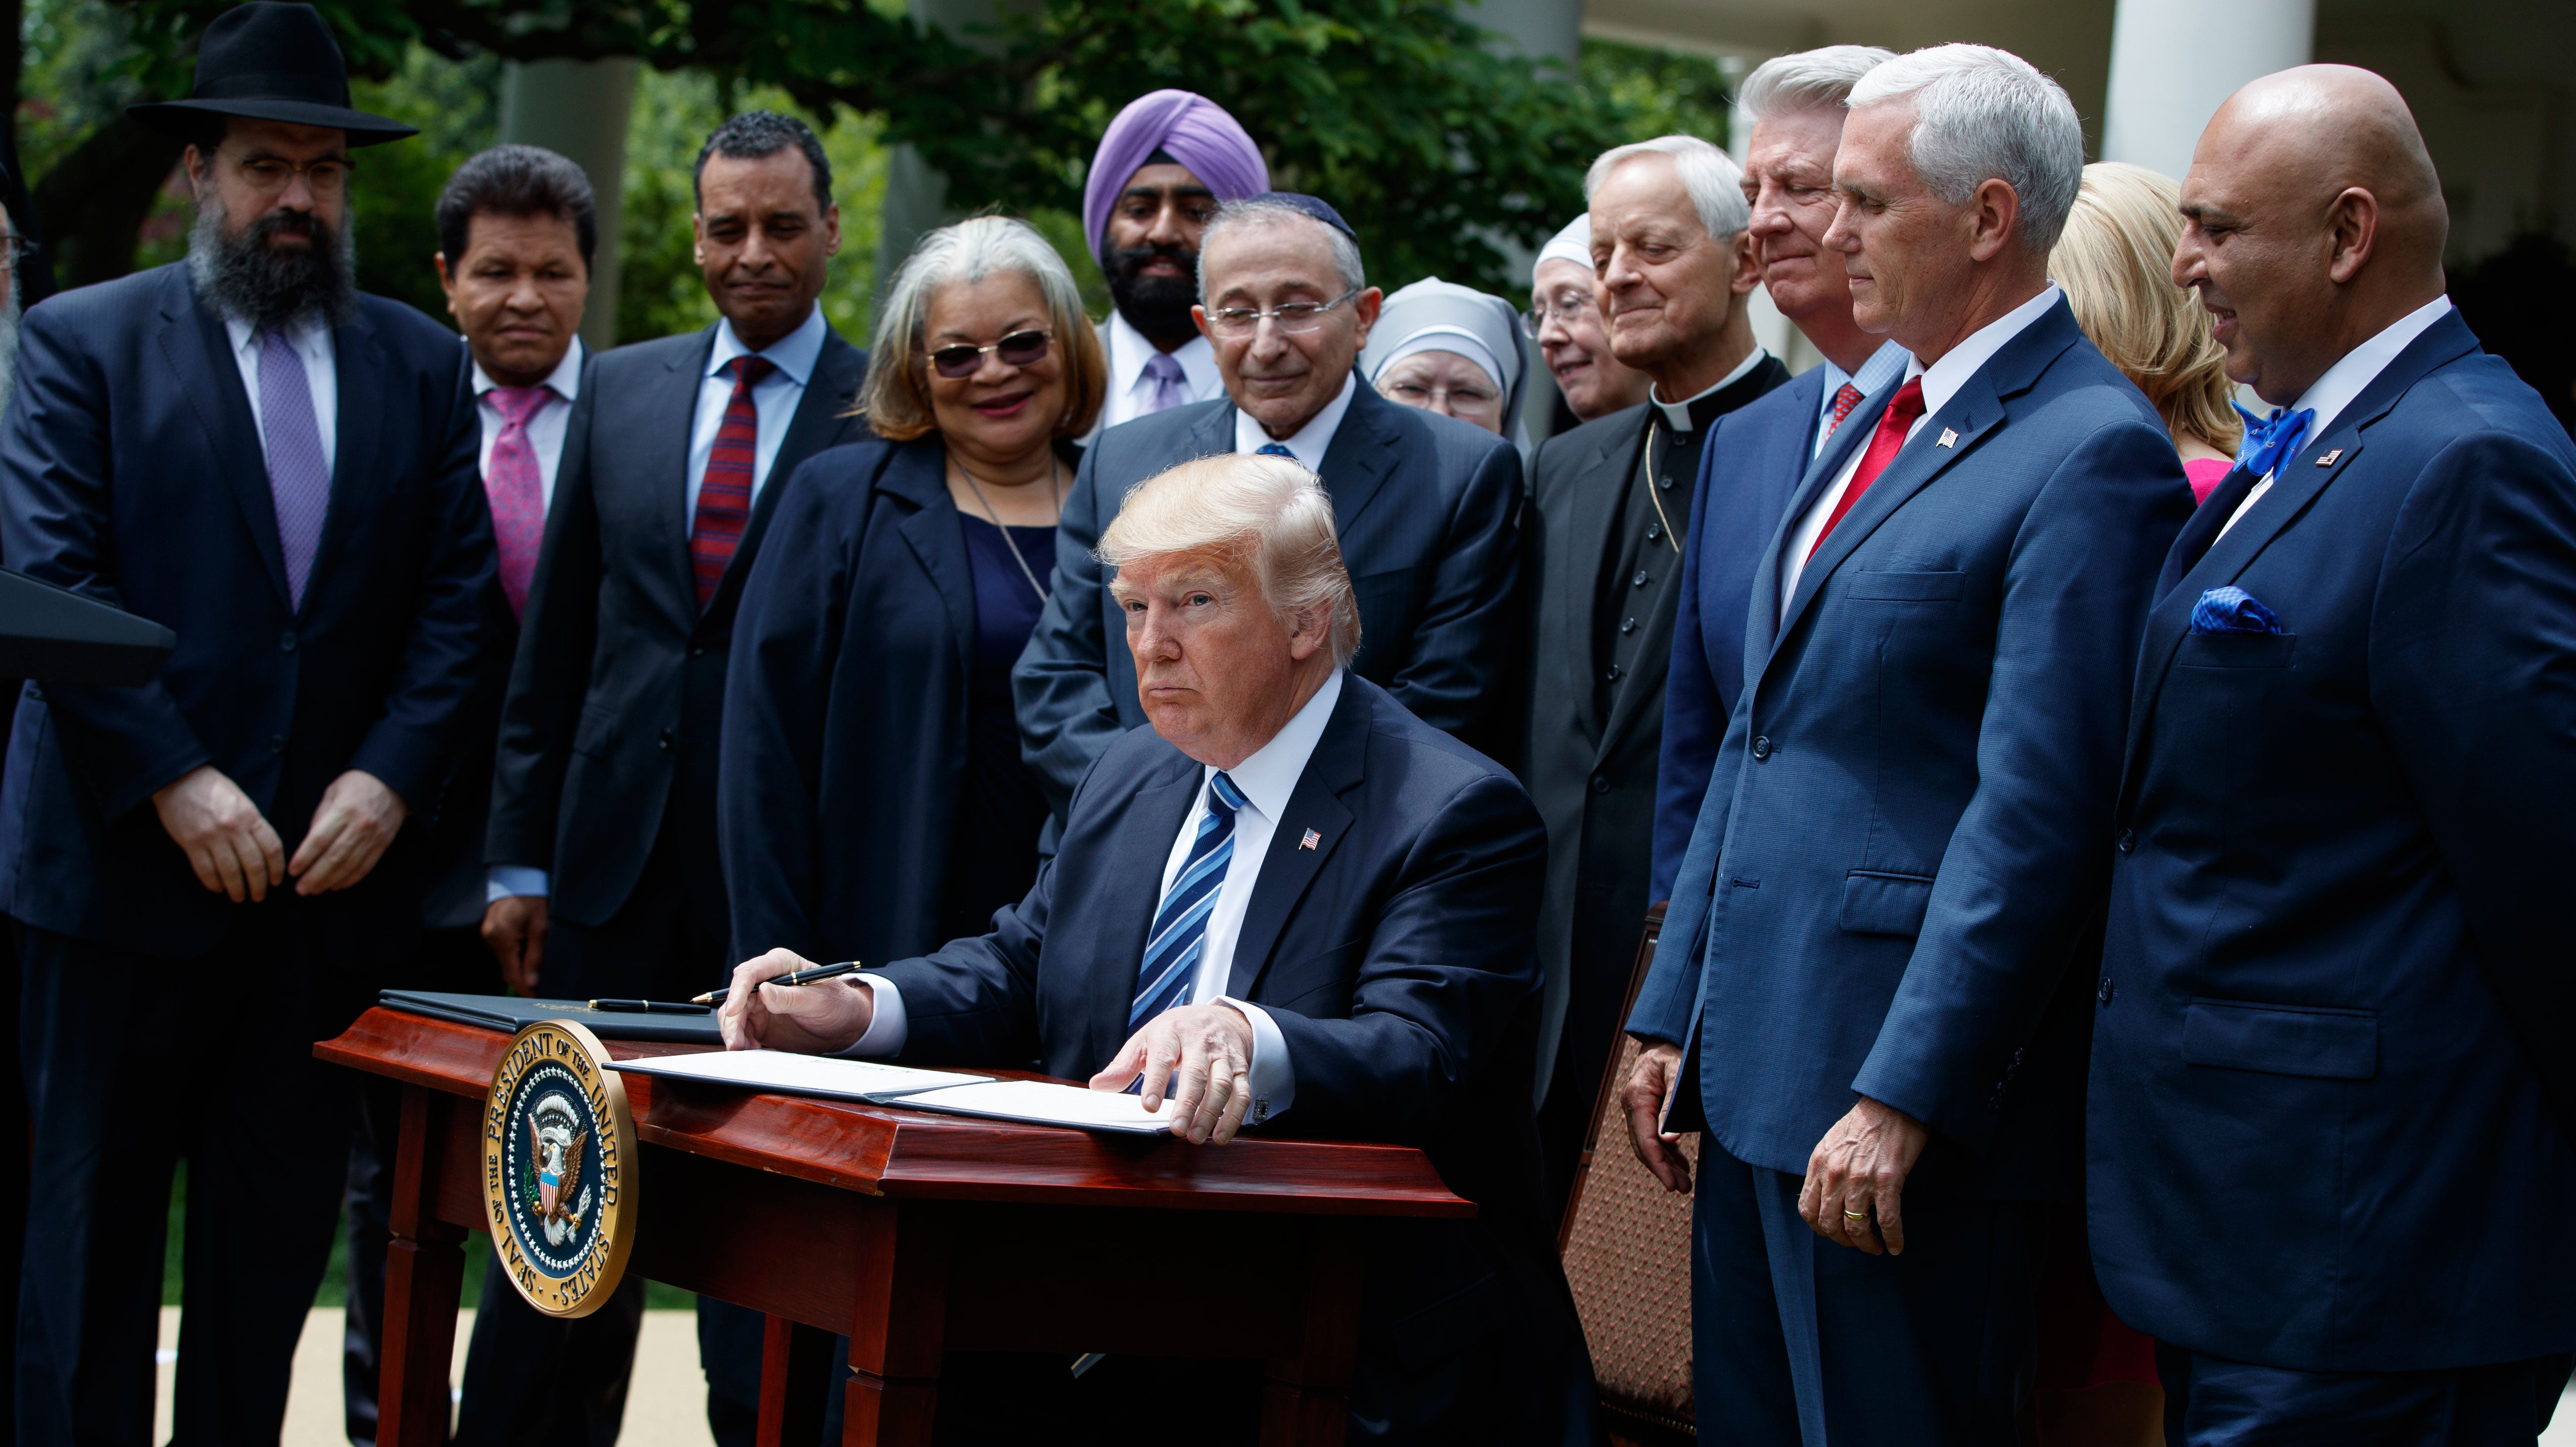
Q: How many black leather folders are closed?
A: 1